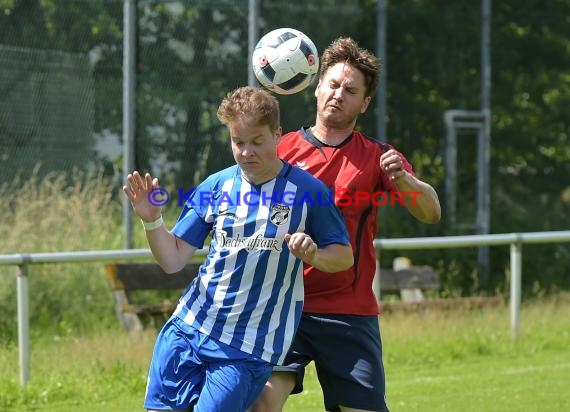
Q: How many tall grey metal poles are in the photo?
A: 4